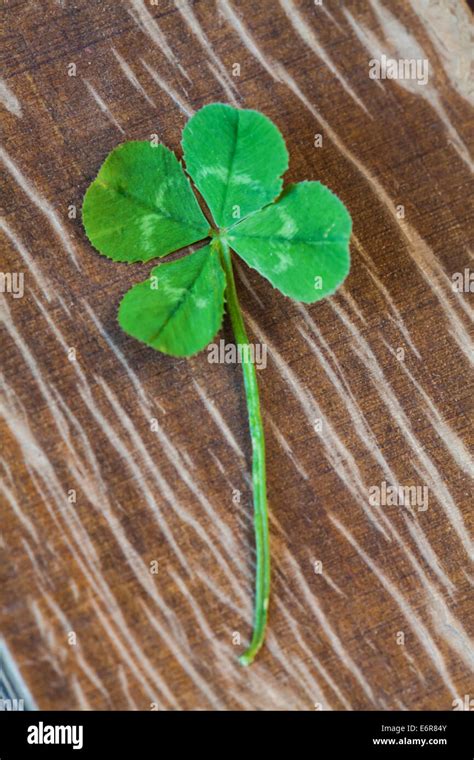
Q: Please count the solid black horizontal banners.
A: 1